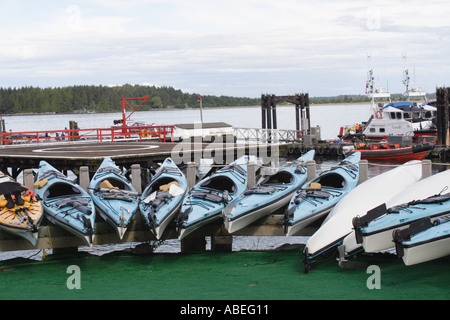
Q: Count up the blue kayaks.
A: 8